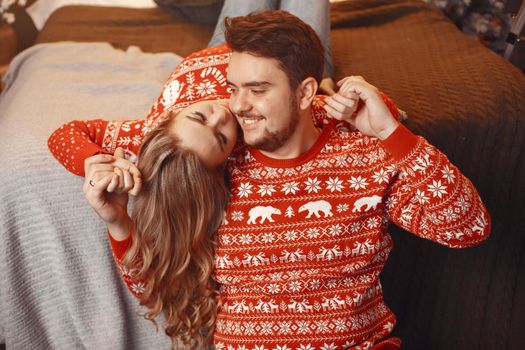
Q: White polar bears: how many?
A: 3